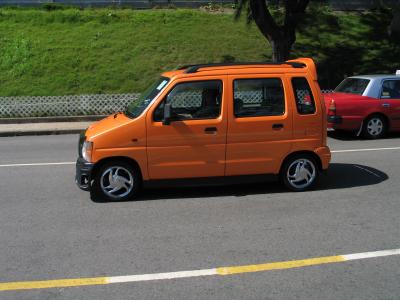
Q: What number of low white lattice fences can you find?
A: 1